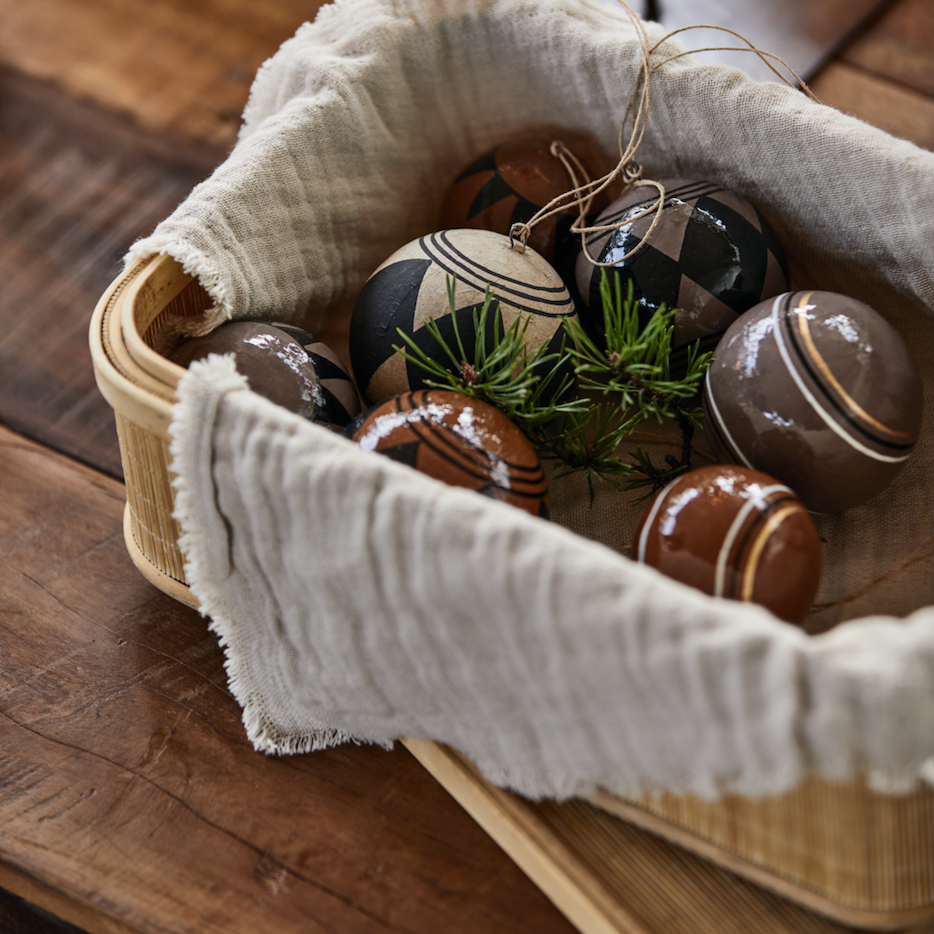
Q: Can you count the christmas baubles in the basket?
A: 7